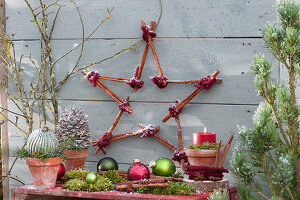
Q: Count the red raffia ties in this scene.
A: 10